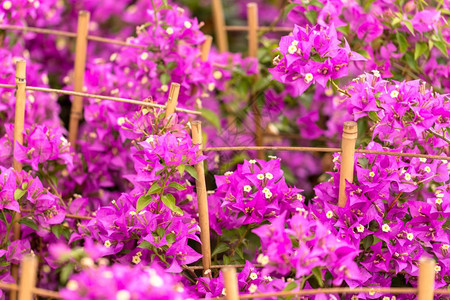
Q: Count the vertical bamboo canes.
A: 11